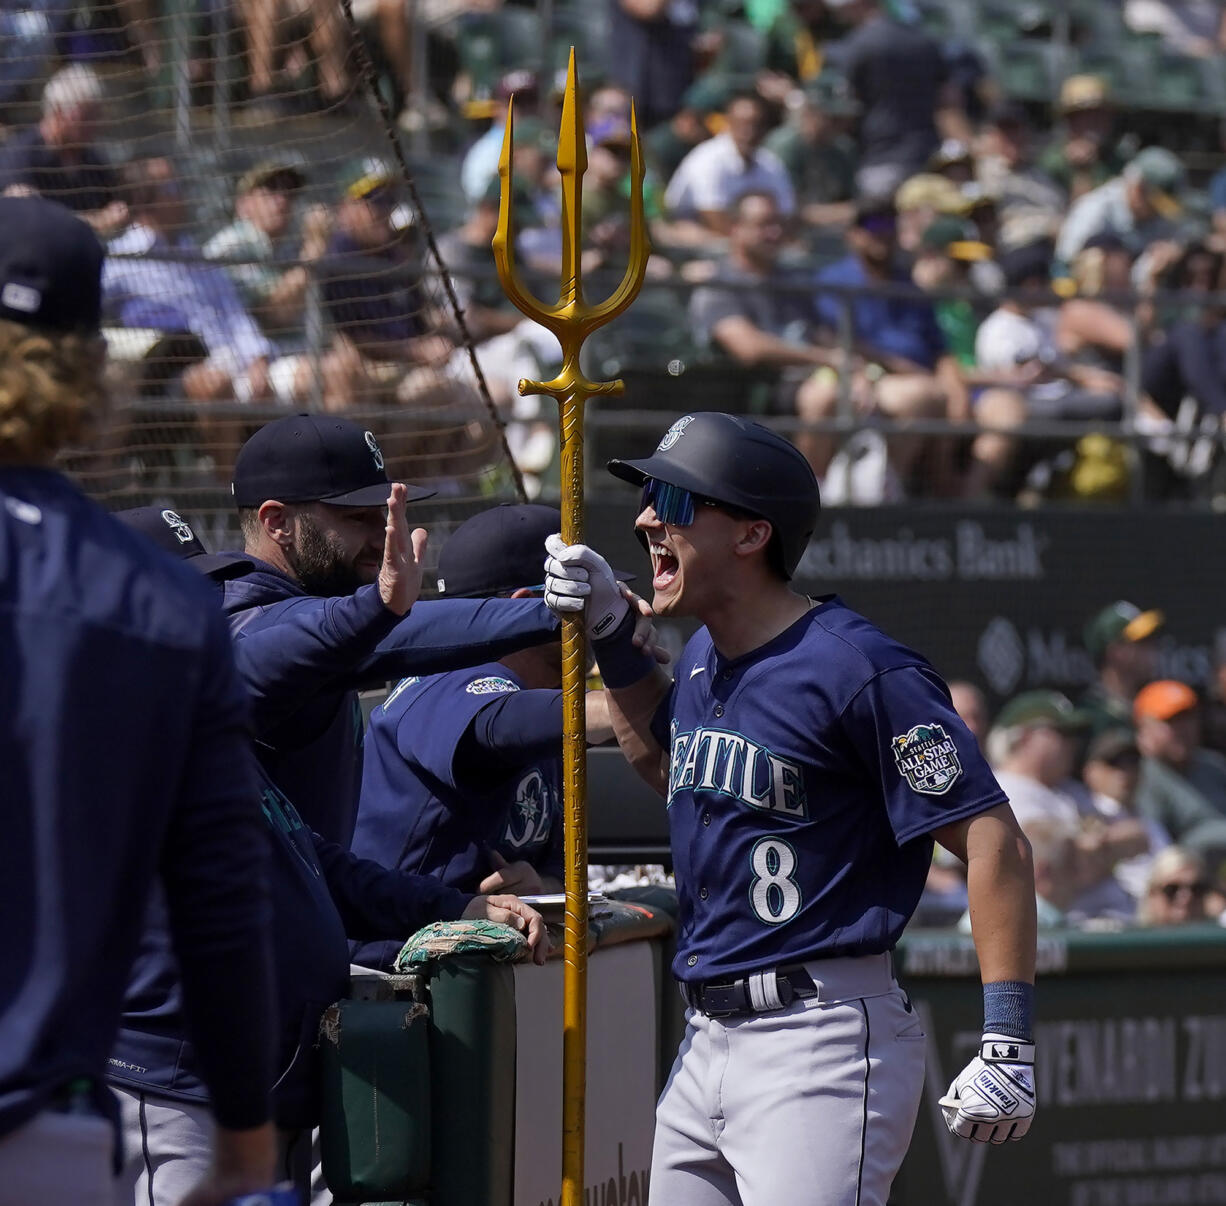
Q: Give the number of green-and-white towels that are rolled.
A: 1